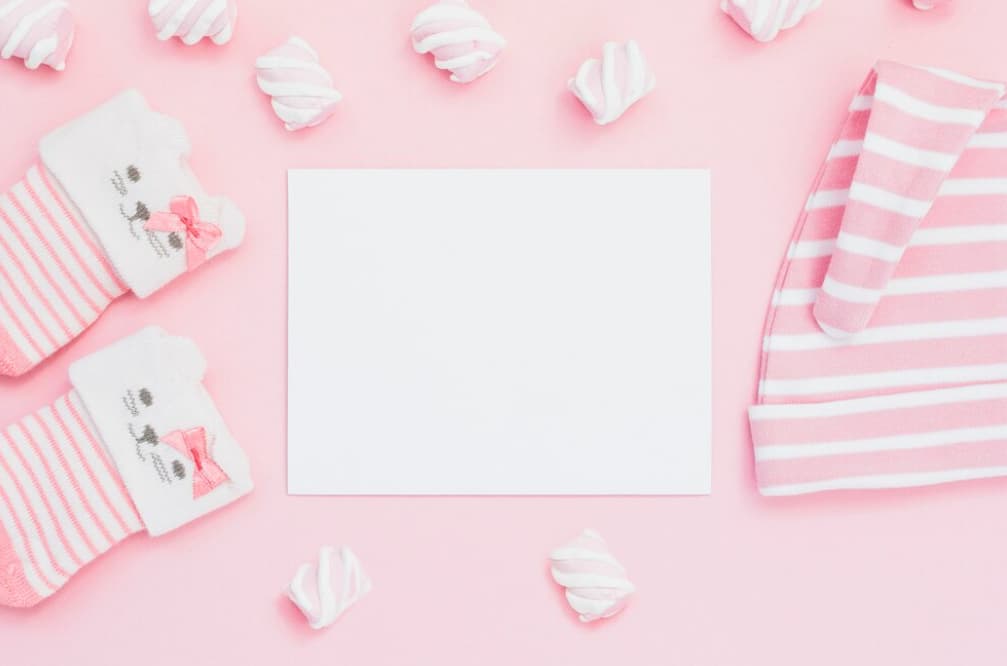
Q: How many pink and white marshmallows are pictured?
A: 9